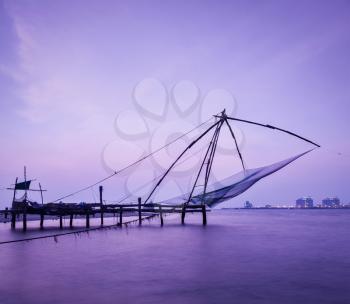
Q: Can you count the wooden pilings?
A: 12